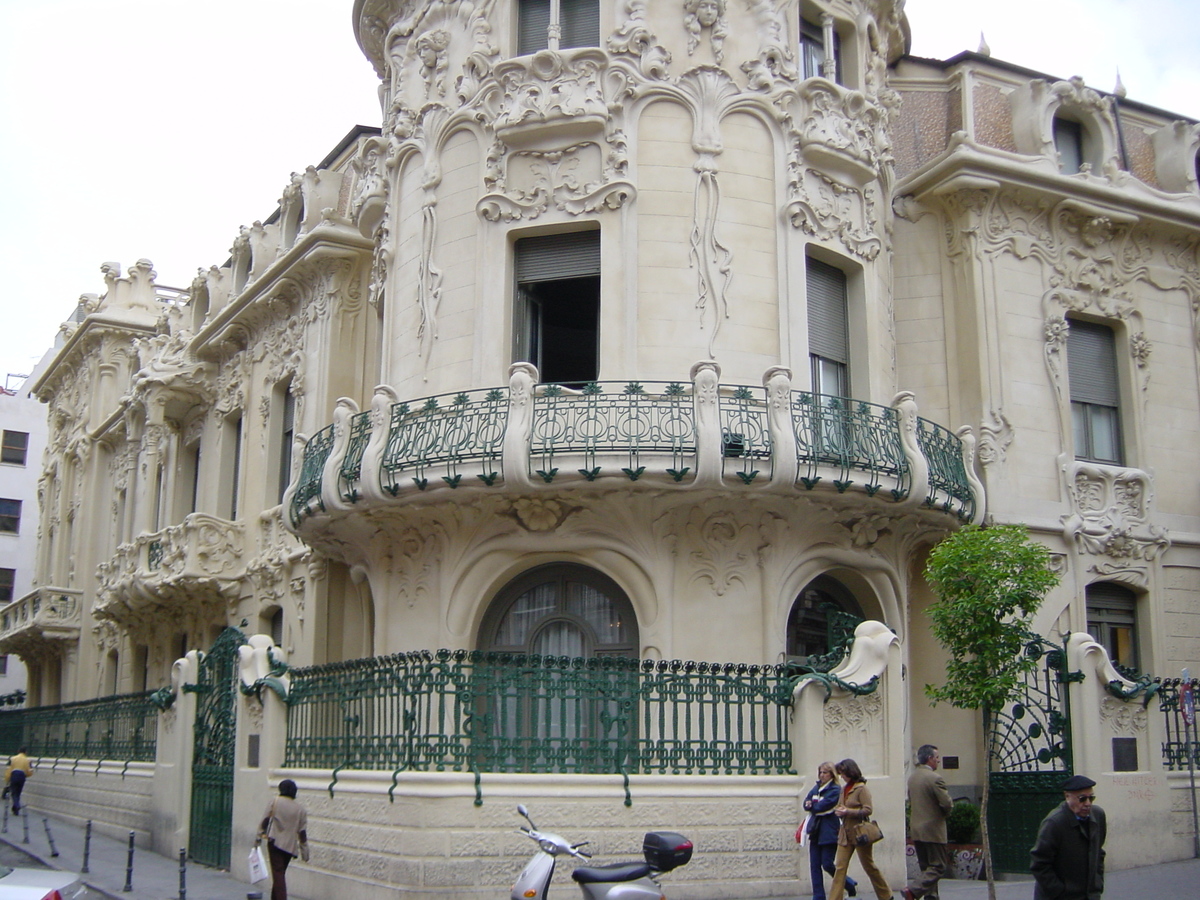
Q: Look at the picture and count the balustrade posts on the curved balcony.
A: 8